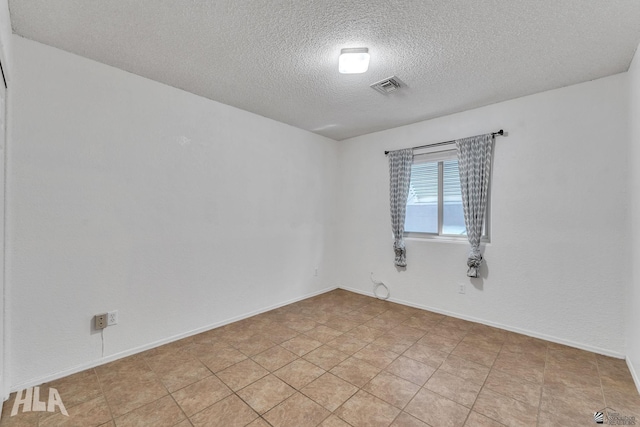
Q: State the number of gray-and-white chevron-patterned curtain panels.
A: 2